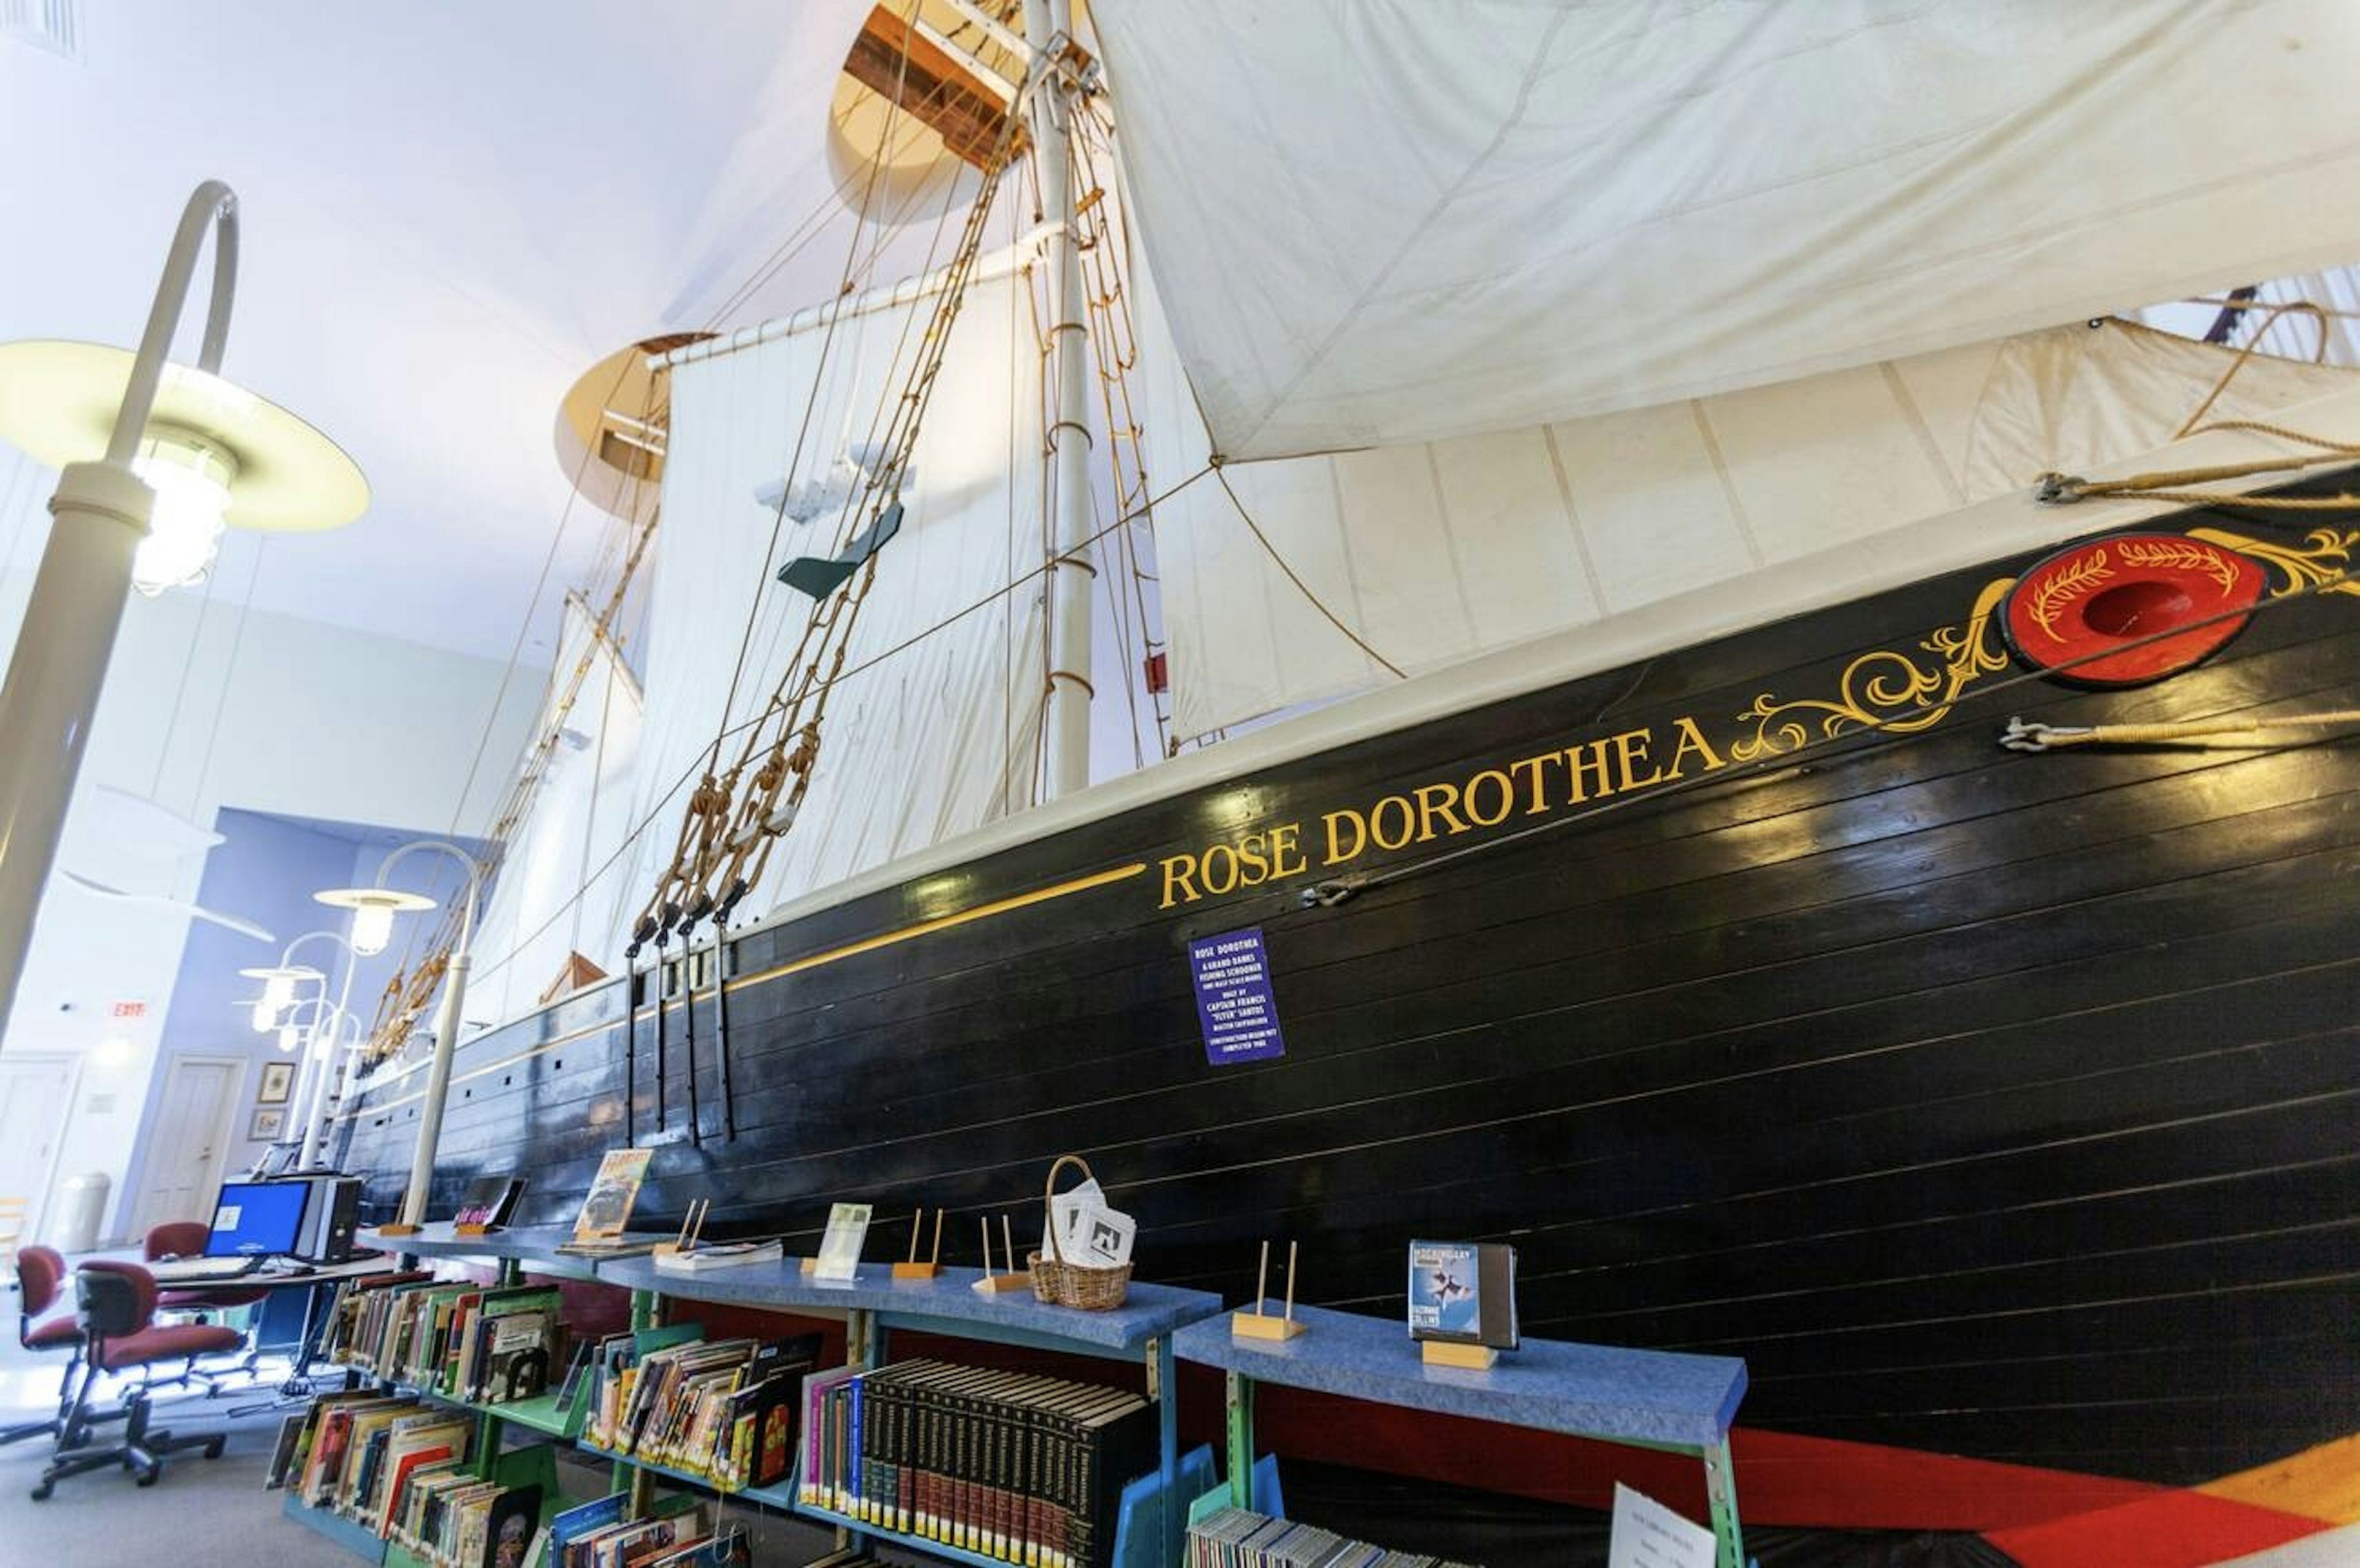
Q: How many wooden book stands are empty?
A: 5